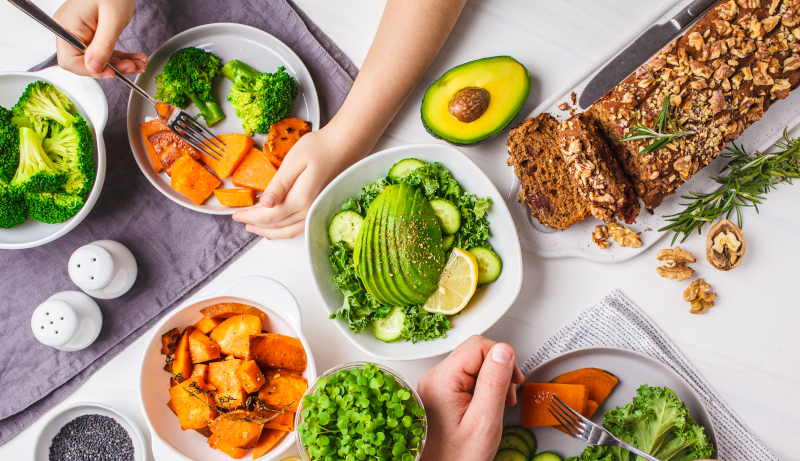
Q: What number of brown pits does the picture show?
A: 1